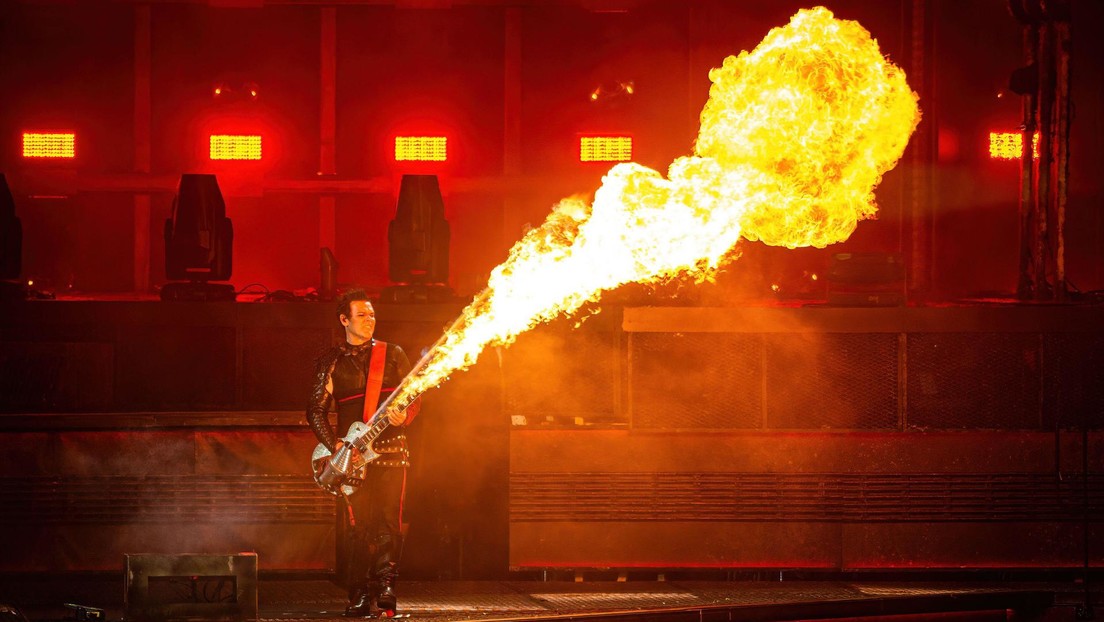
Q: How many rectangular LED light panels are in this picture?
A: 5